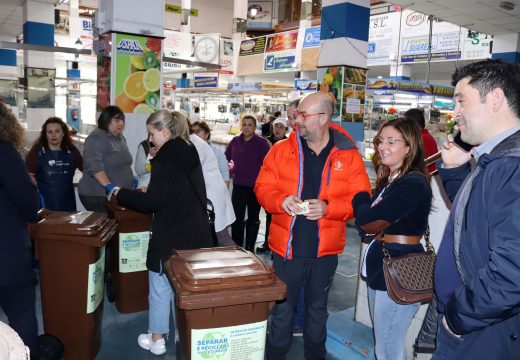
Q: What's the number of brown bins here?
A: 3